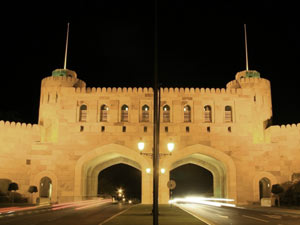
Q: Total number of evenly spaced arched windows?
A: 8